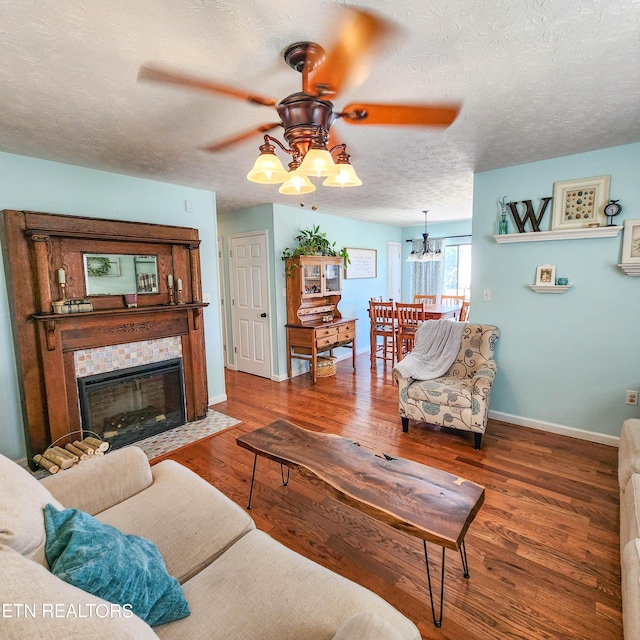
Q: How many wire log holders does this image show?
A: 1